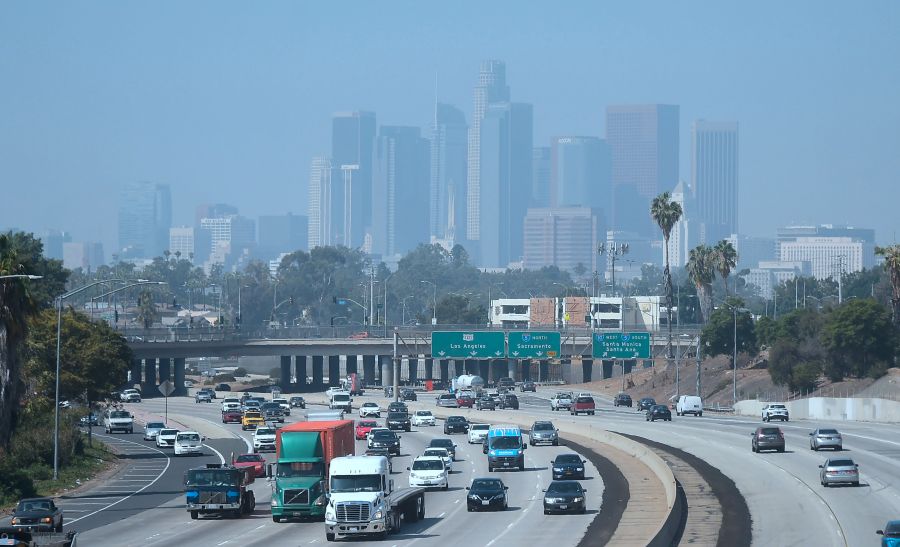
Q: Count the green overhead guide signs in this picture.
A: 3